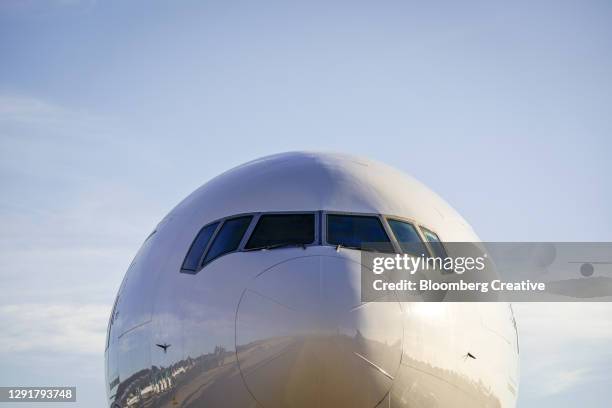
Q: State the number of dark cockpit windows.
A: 6